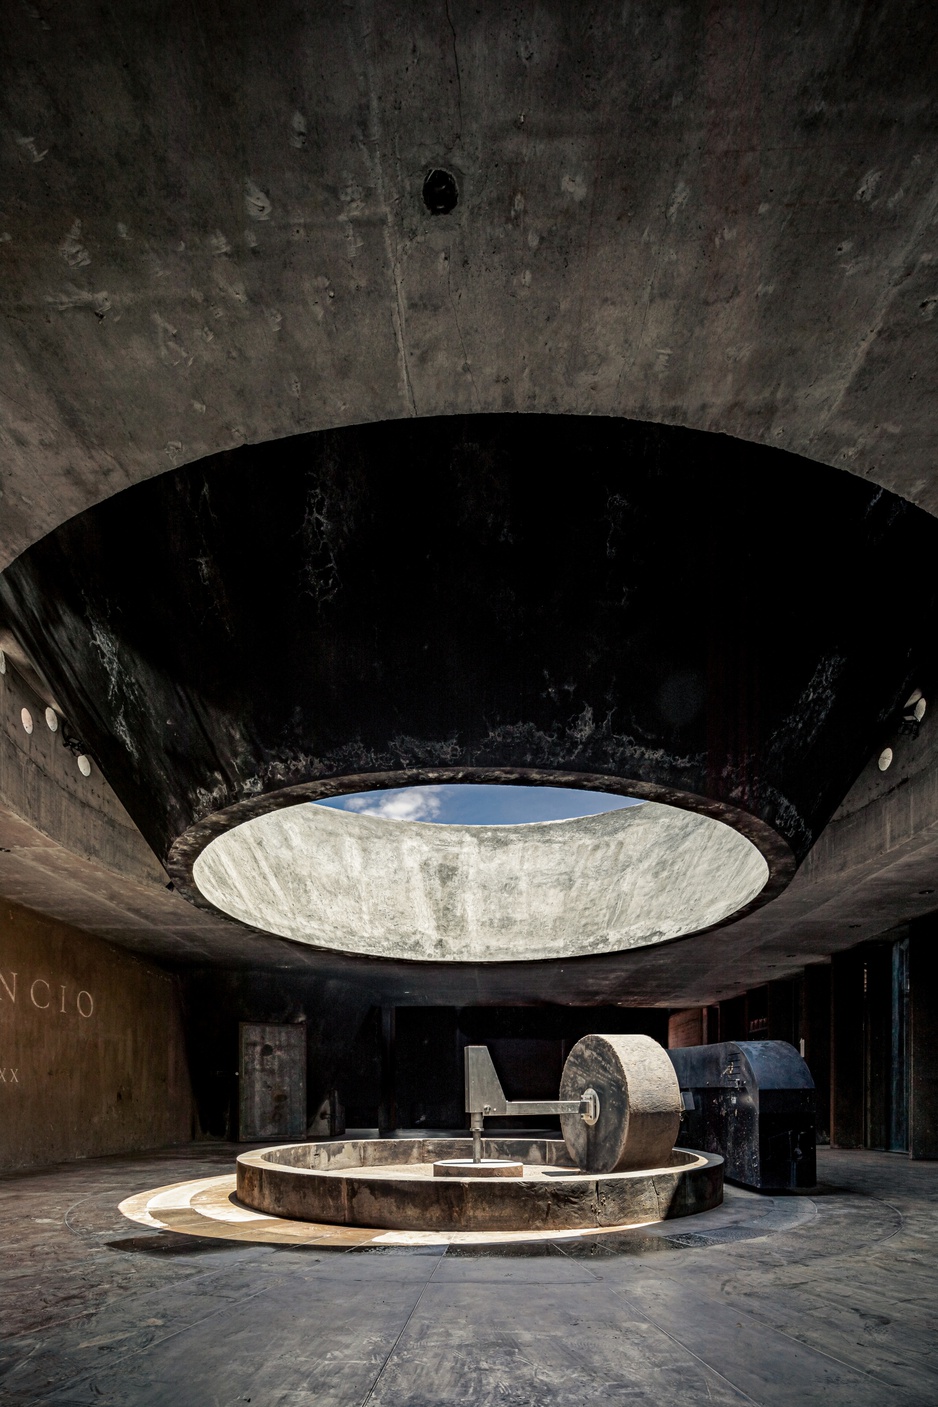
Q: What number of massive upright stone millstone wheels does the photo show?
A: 1